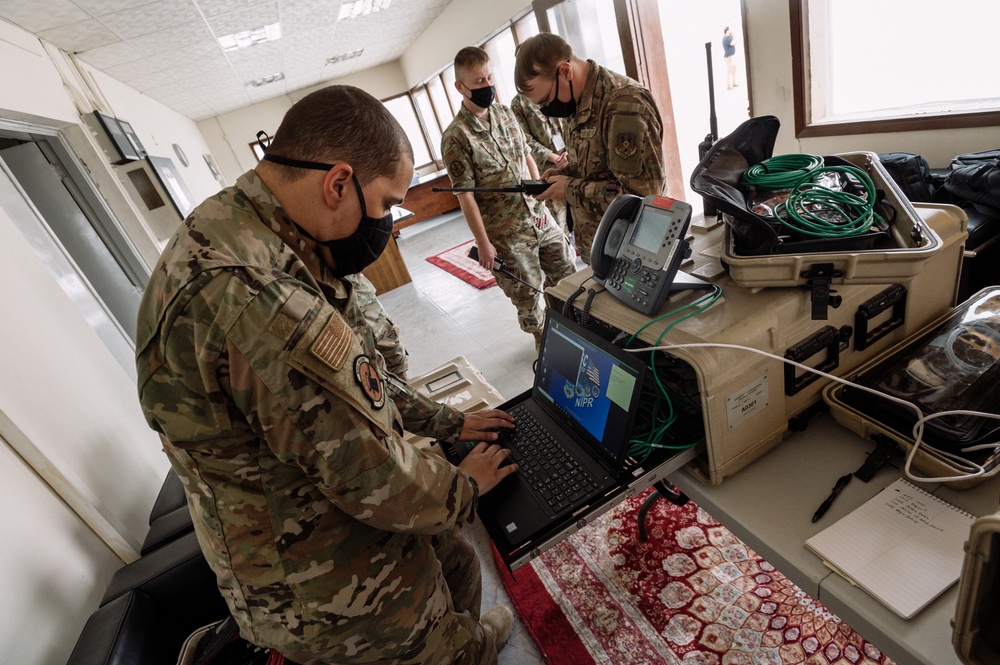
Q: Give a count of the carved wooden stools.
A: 0